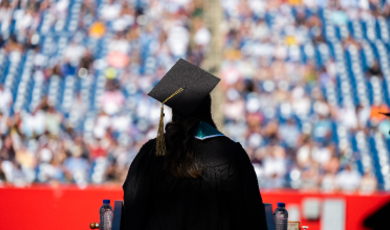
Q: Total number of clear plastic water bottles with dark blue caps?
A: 2